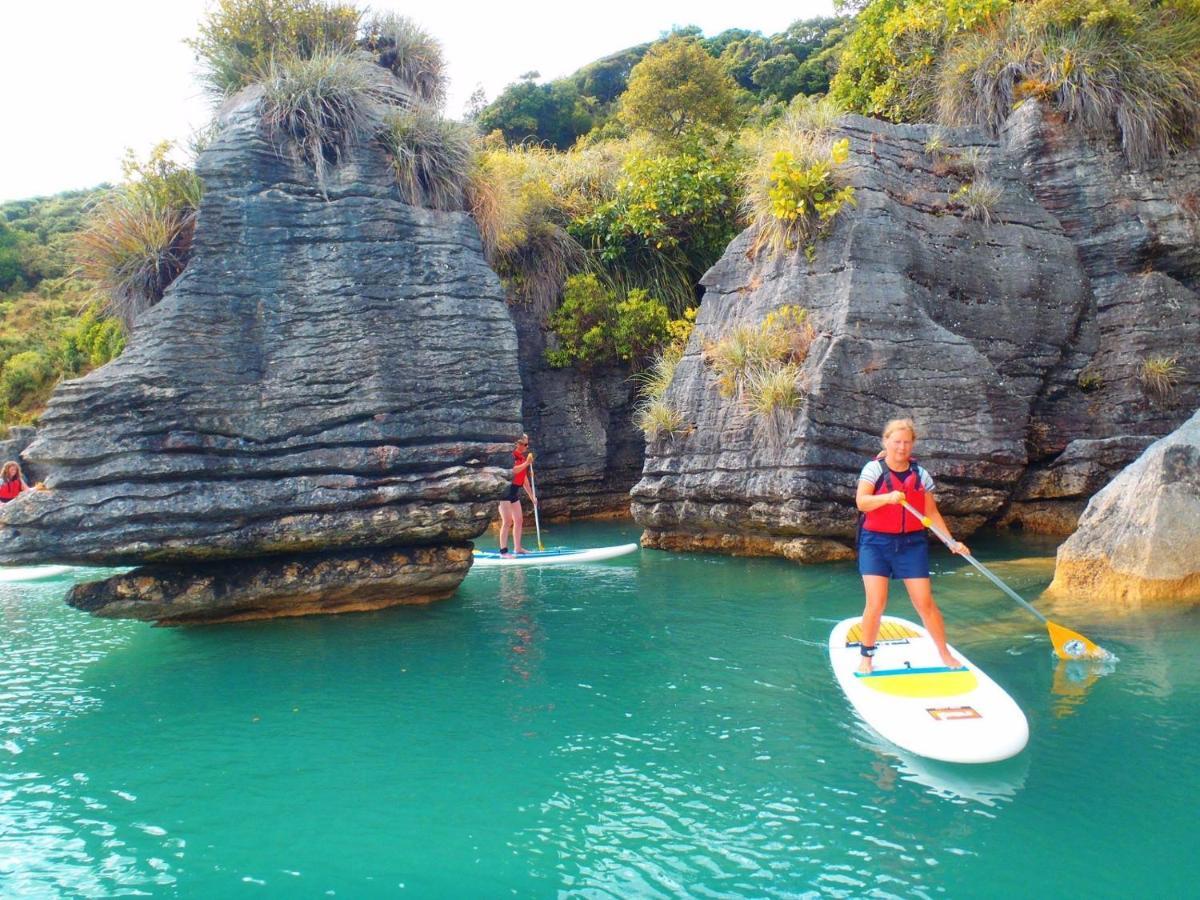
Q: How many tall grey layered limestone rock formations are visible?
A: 2